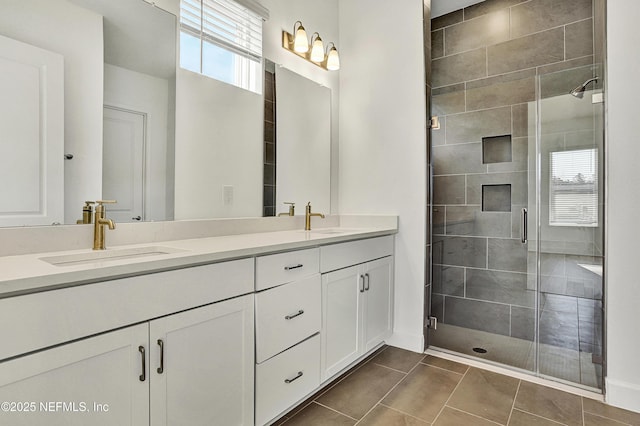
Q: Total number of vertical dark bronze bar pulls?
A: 4